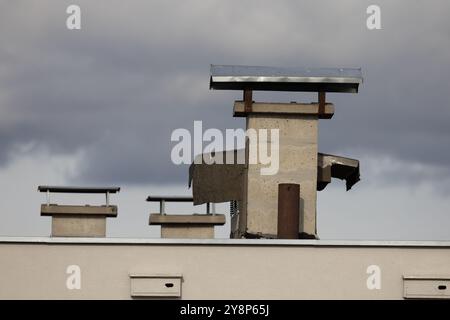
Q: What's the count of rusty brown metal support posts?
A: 2